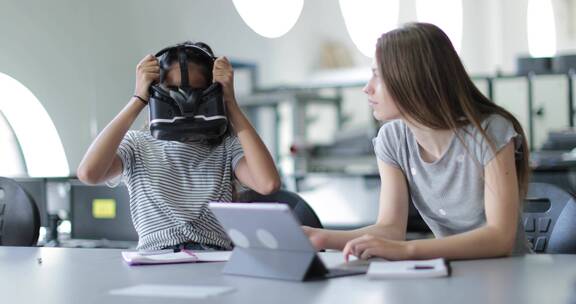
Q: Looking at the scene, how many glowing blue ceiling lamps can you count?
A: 0